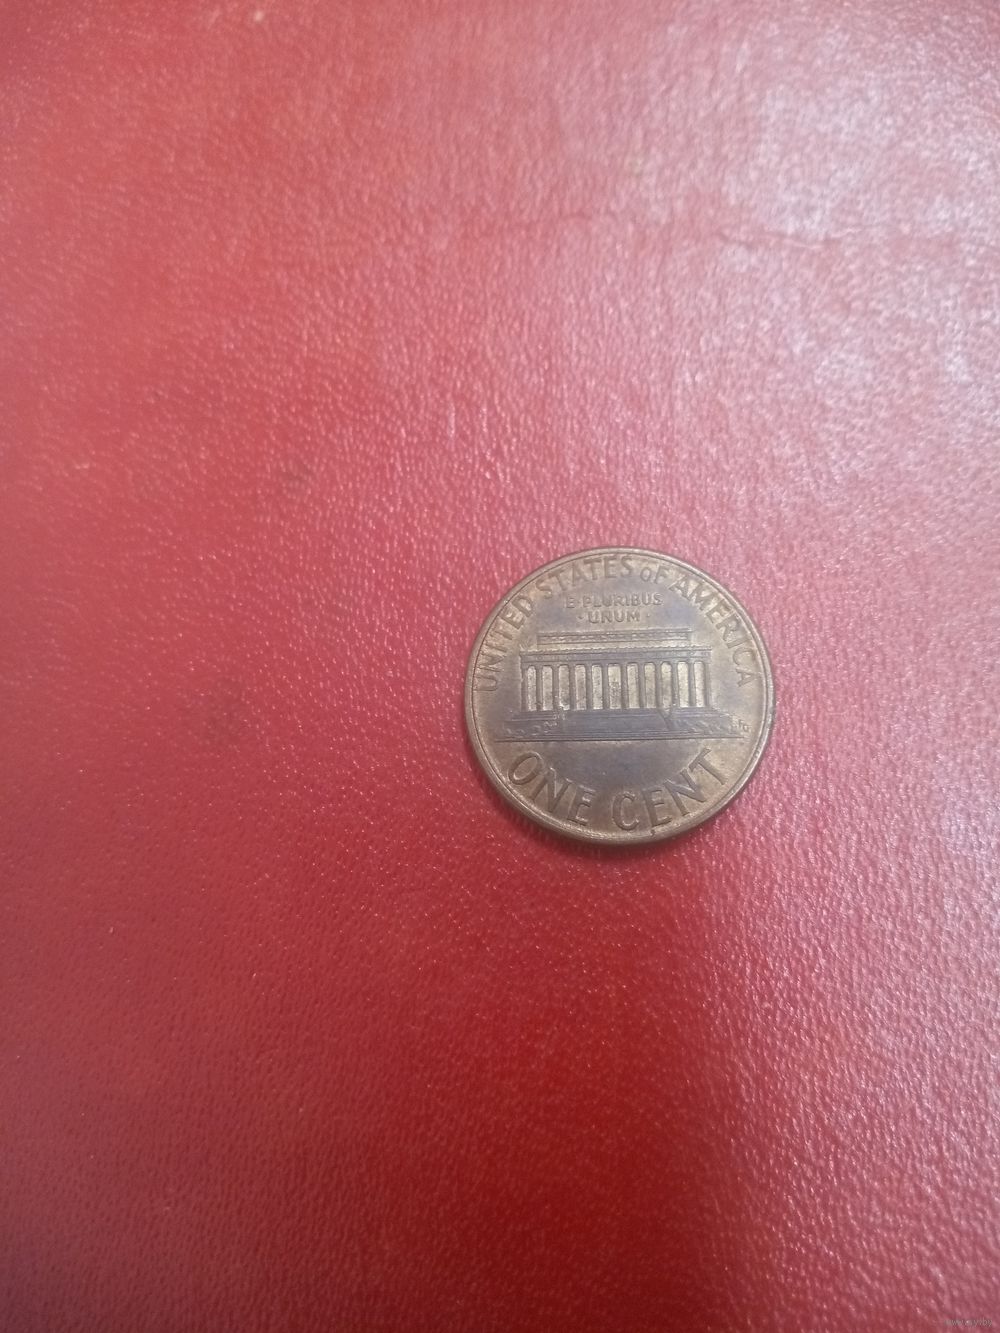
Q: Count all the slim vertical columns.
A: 12